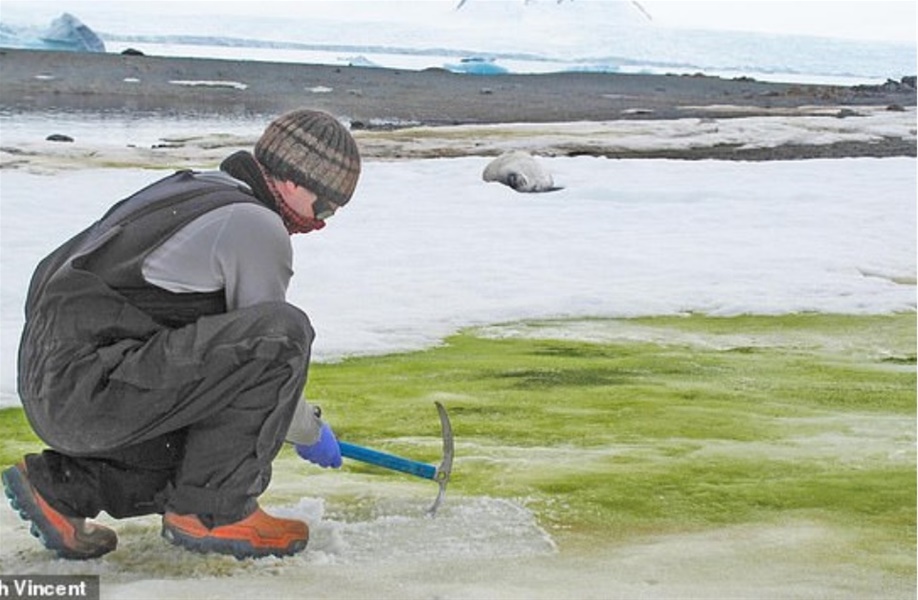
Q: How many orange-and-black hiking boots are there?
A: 2